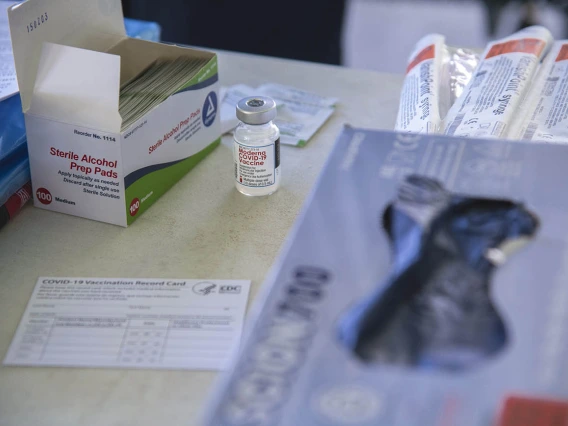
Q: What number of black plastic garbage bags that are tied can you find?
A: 0